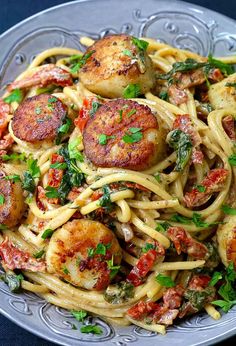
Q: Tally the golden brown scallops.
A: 7